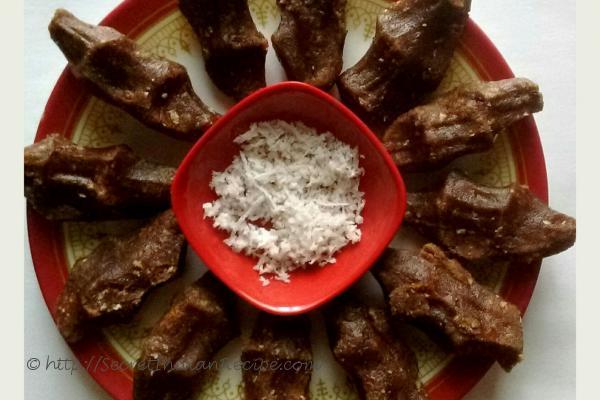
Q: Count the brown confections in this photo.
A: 12